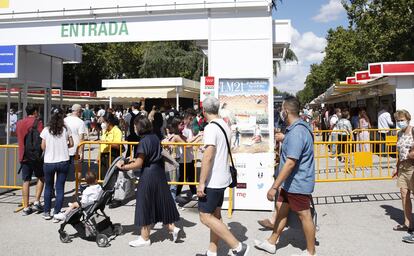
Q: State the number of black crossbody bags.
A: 1